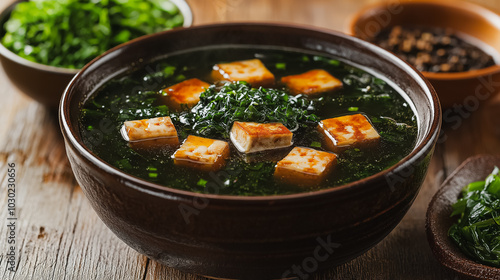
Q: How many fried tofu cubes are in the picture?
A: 8